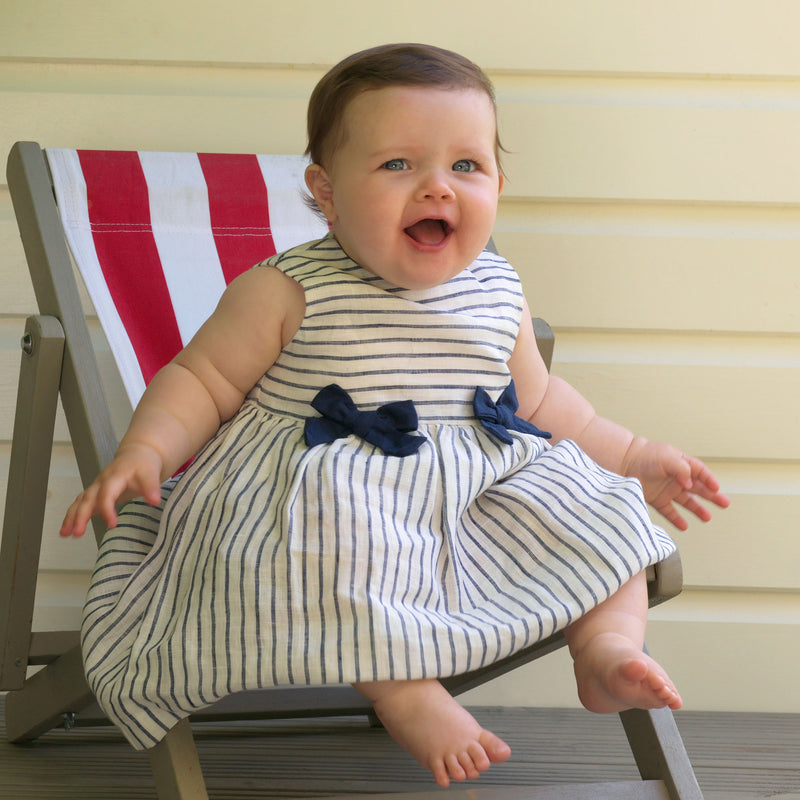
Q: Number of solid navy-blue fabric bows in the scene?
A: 2